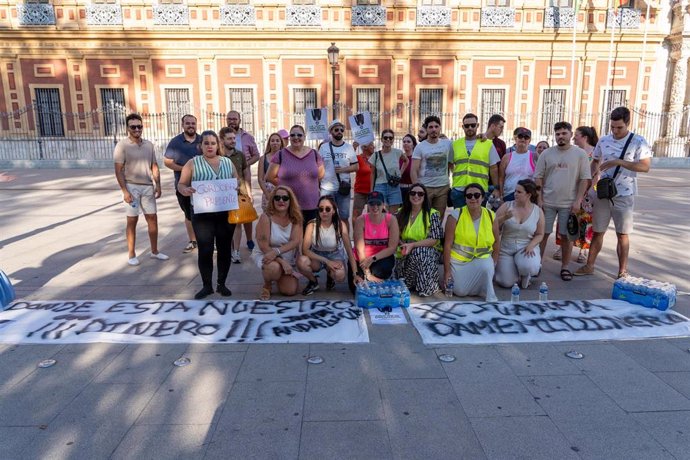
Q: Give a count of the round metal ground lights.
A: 5